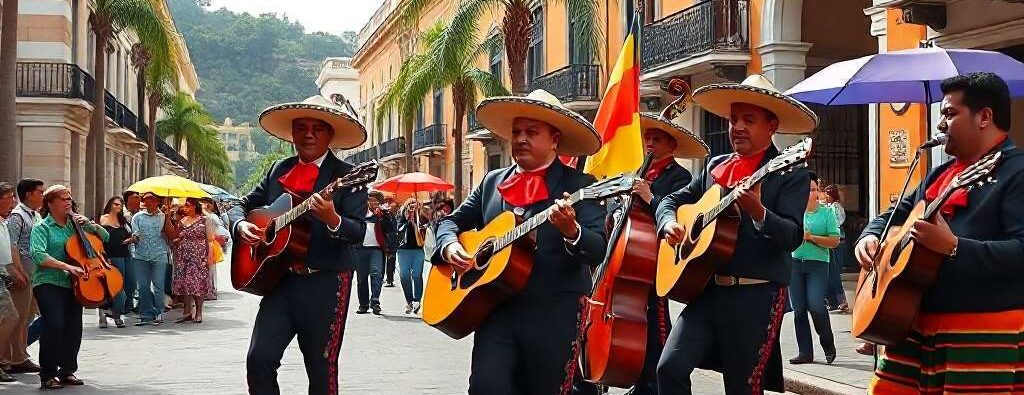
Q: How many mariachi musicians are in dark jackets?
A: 5